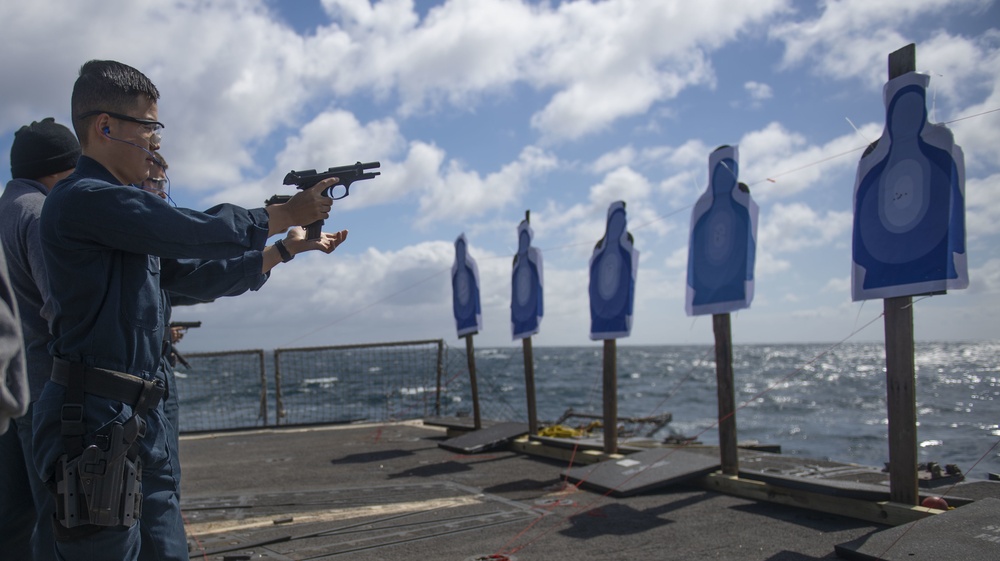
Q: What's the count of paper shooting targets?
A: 5